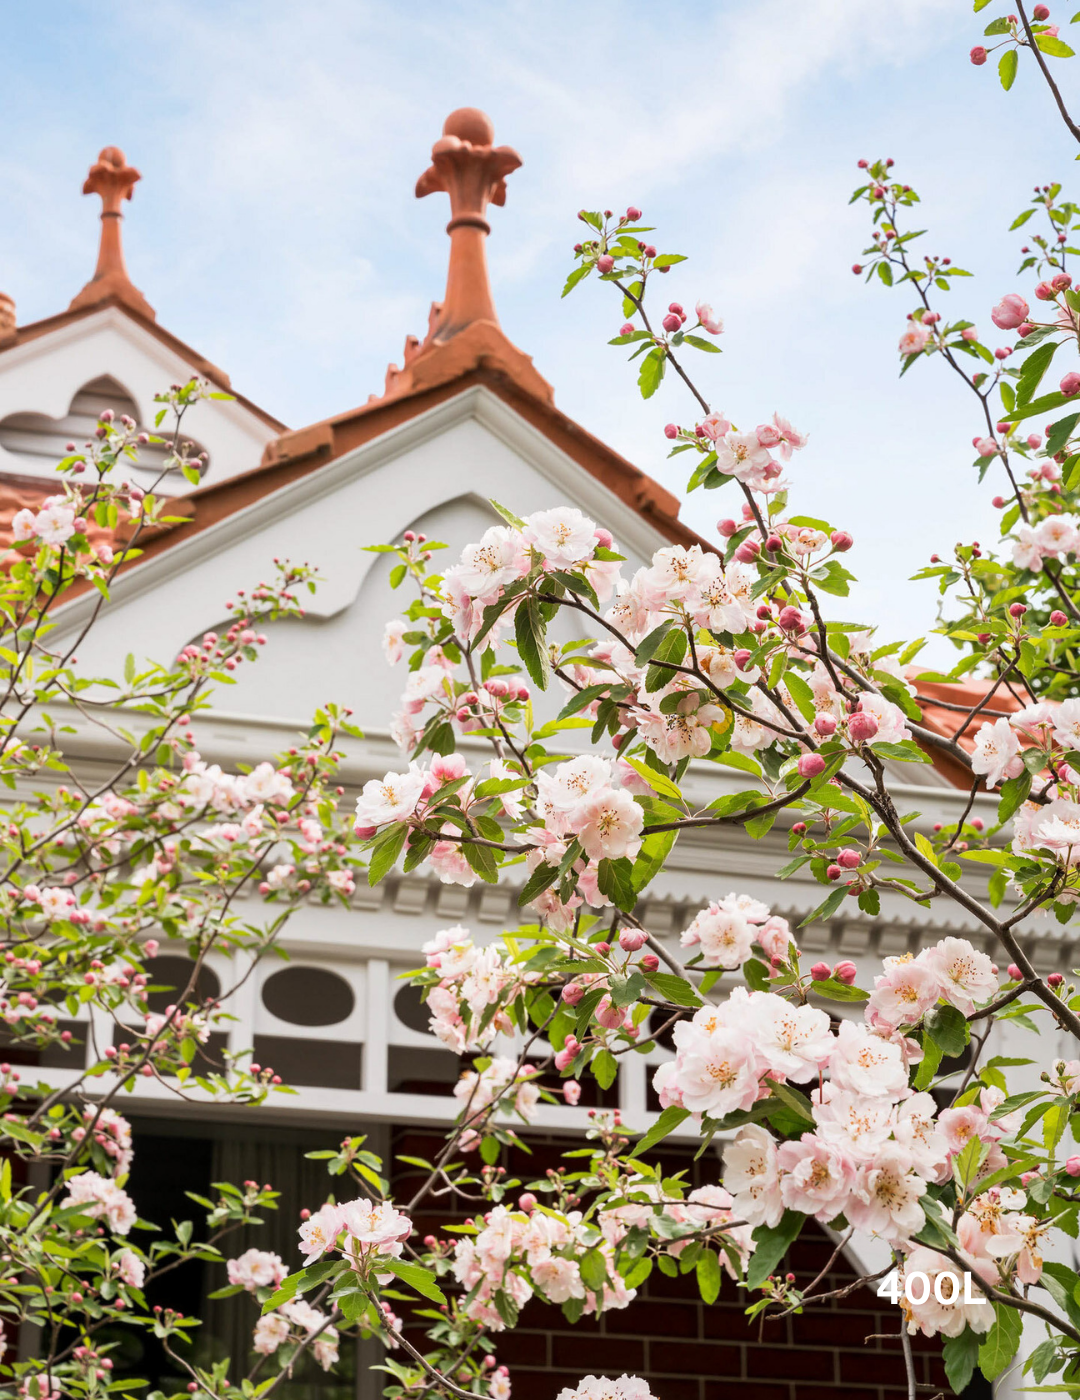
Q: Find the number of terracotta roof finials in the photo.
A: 2